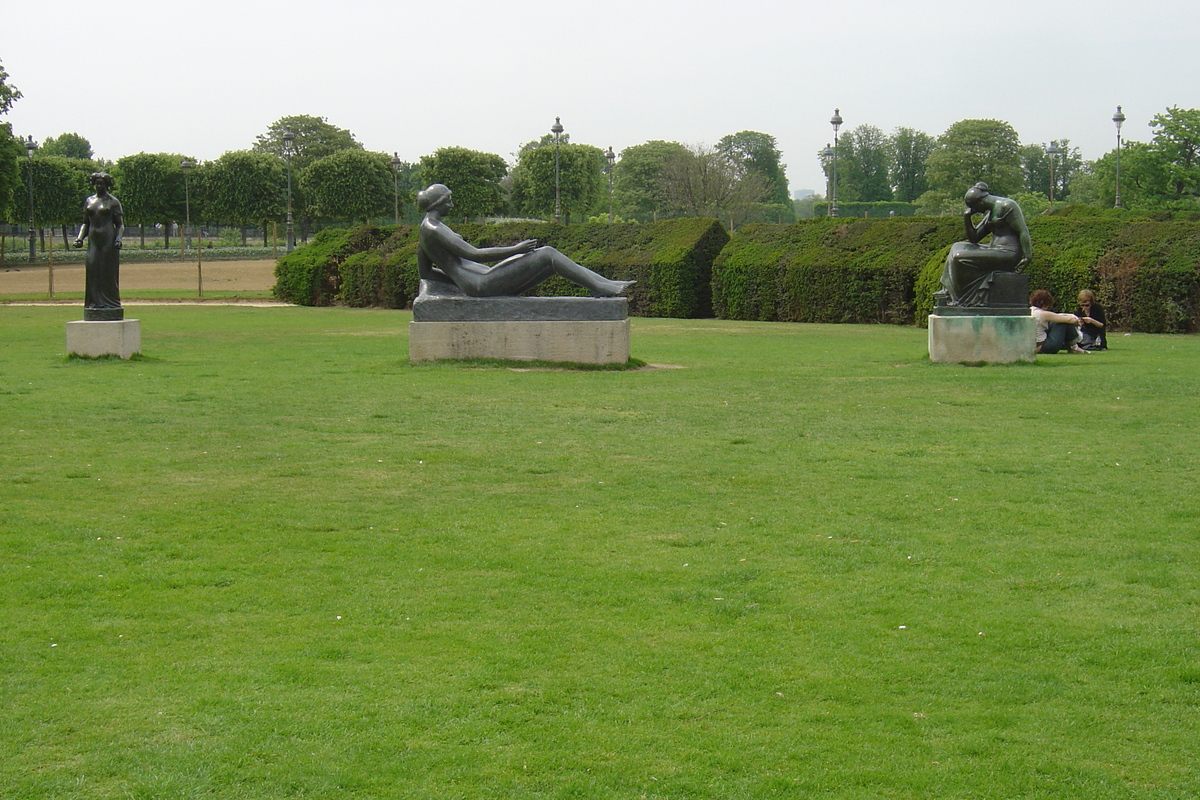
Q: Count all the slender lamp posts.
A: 10